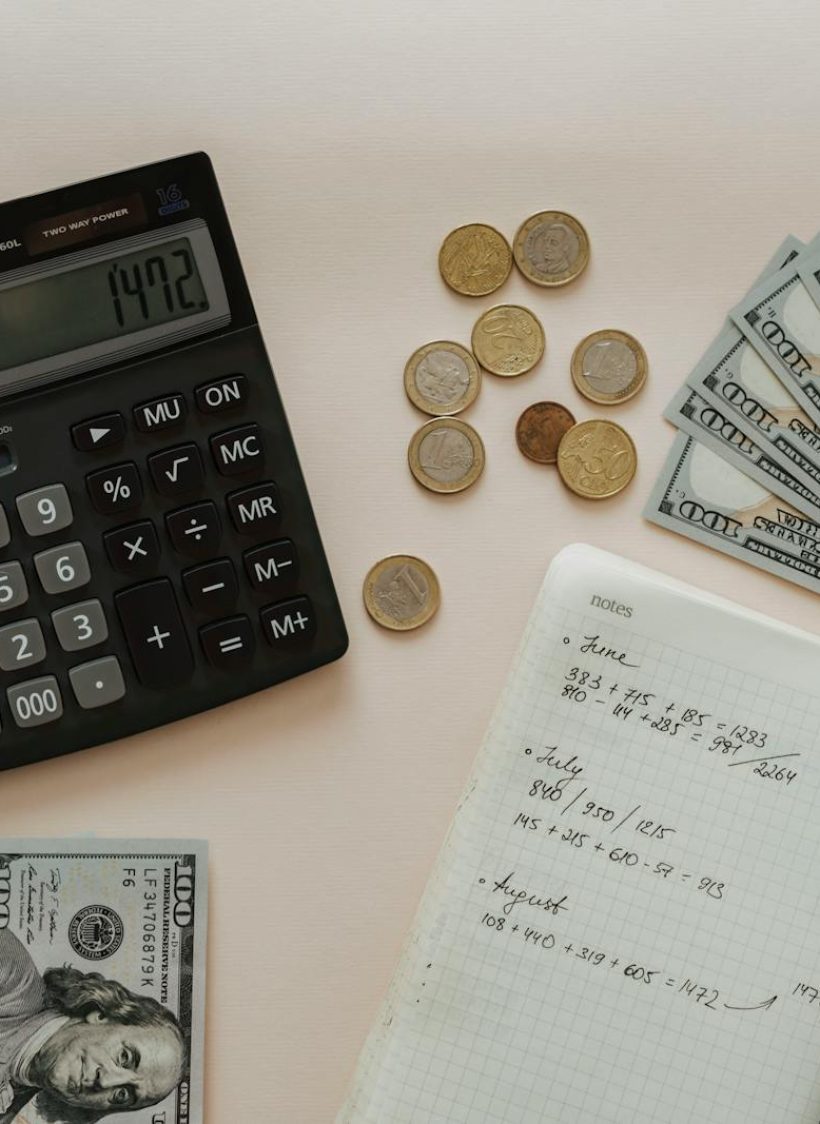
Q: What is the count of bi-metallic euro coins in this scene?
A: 5